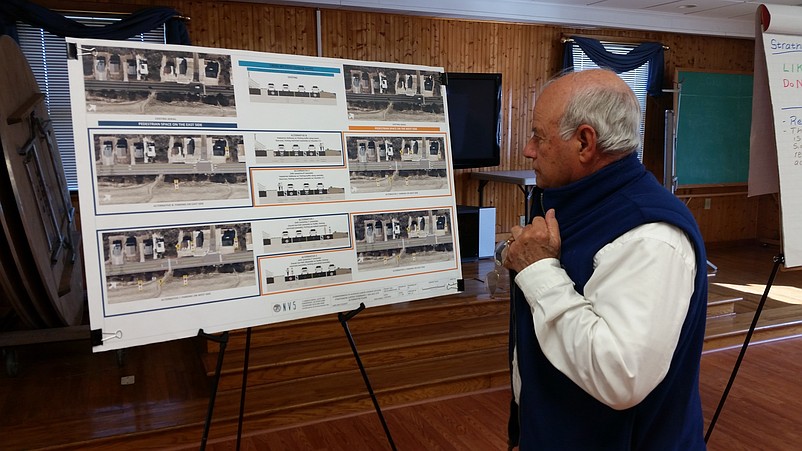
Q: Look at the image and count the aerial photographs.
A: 6